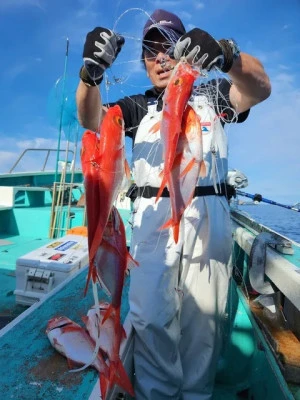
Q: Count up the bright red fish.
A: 7